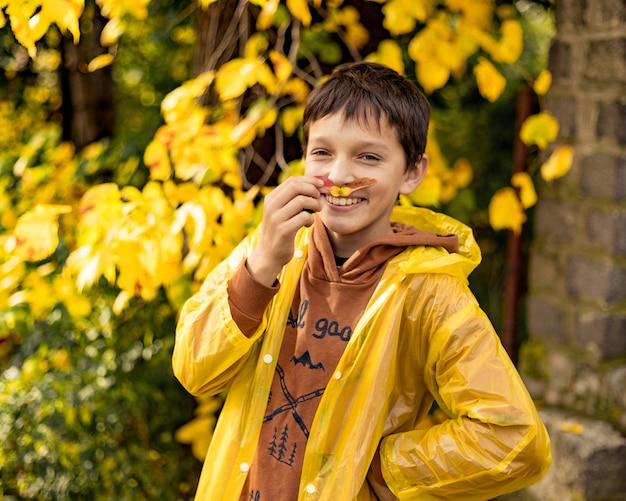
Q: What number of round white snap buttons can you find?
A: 5